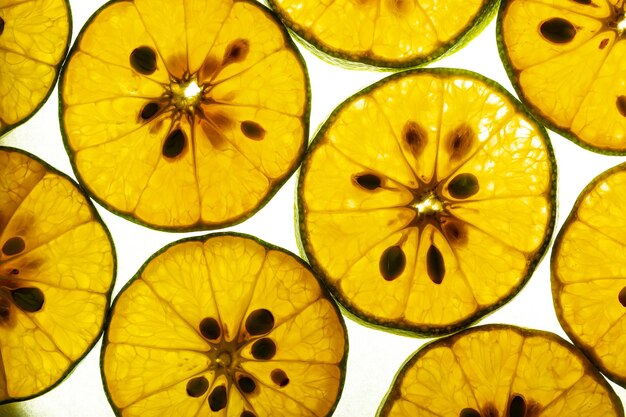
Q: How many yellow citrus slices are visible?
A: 9